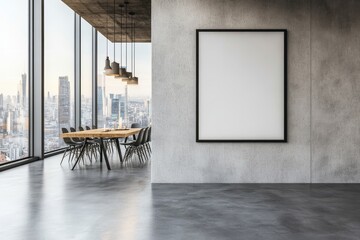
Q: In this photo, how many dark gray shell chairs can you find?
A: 8